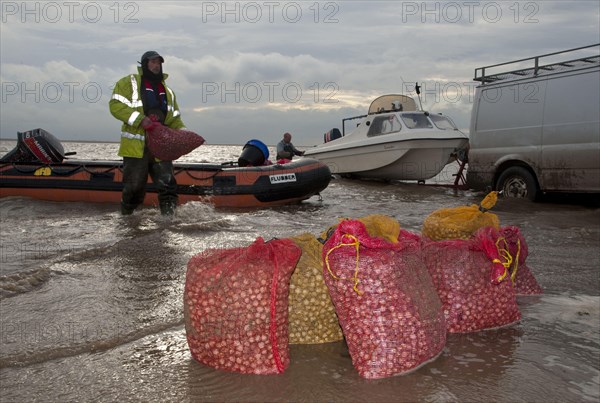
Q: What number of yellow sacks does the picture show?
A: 3